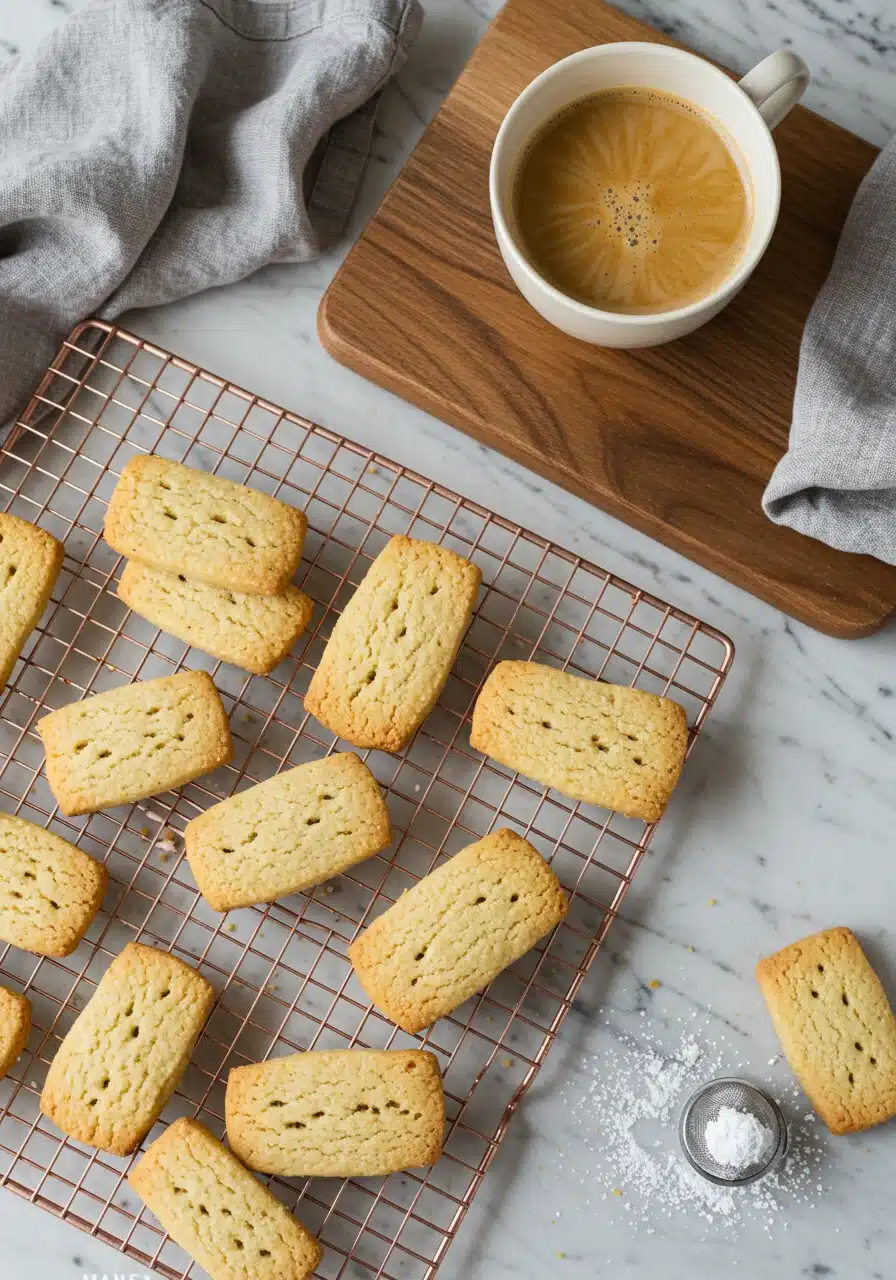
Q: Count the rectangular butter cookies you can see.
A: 14